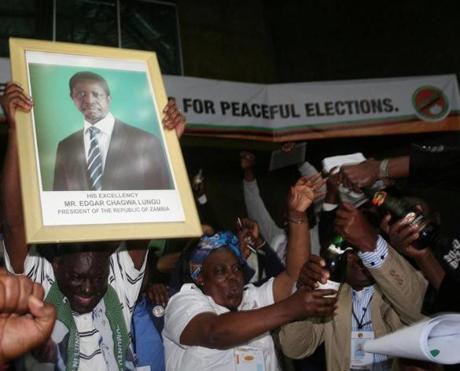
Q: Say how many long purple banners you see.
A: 0